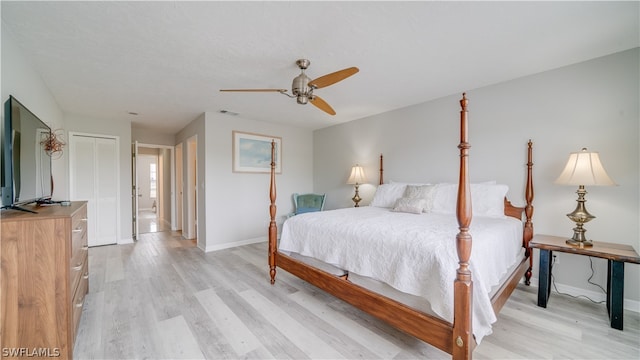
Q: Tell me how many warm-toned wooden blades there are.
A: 3